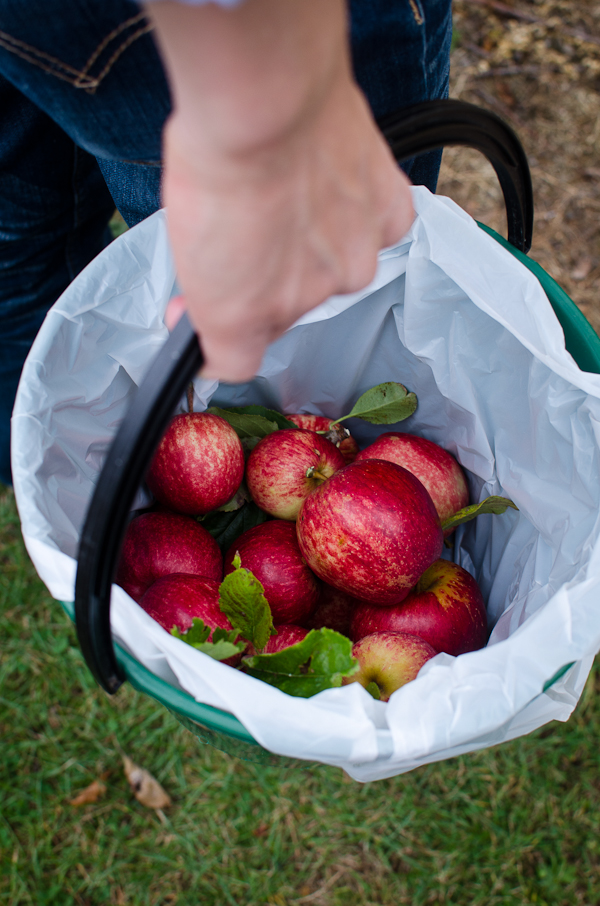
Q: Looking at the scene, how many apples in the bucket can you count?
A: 12